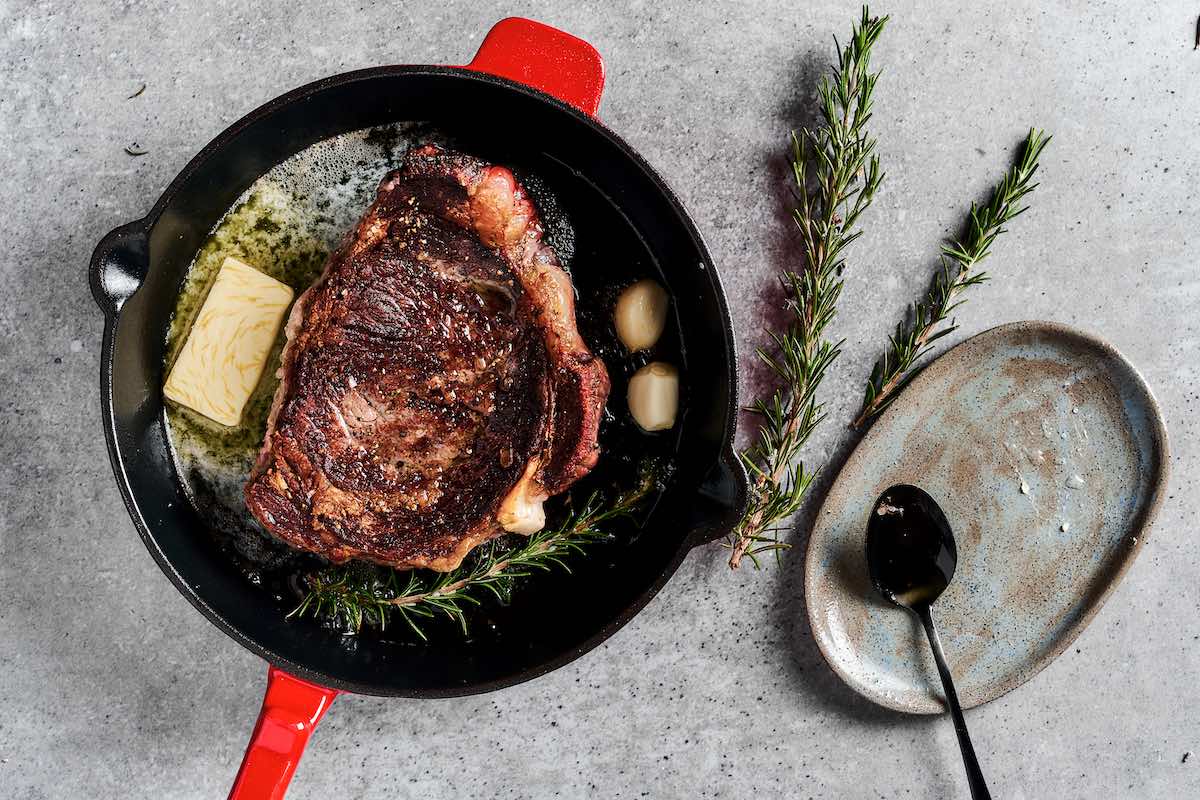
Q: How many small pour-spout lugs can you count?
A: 2